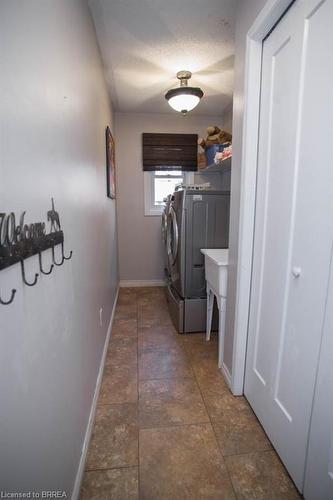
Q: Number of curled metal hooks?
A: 5